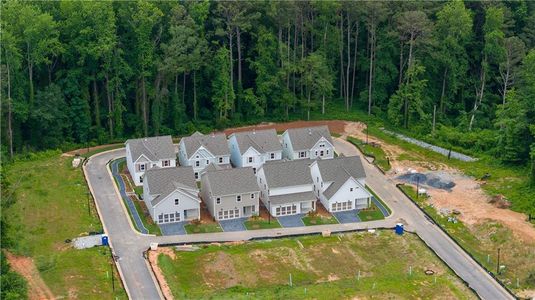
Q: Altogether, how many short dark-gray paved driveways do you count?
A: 4